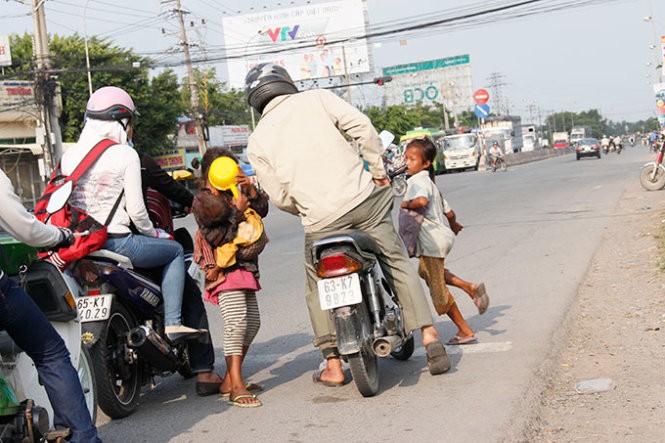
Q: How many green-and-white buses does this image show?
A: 1